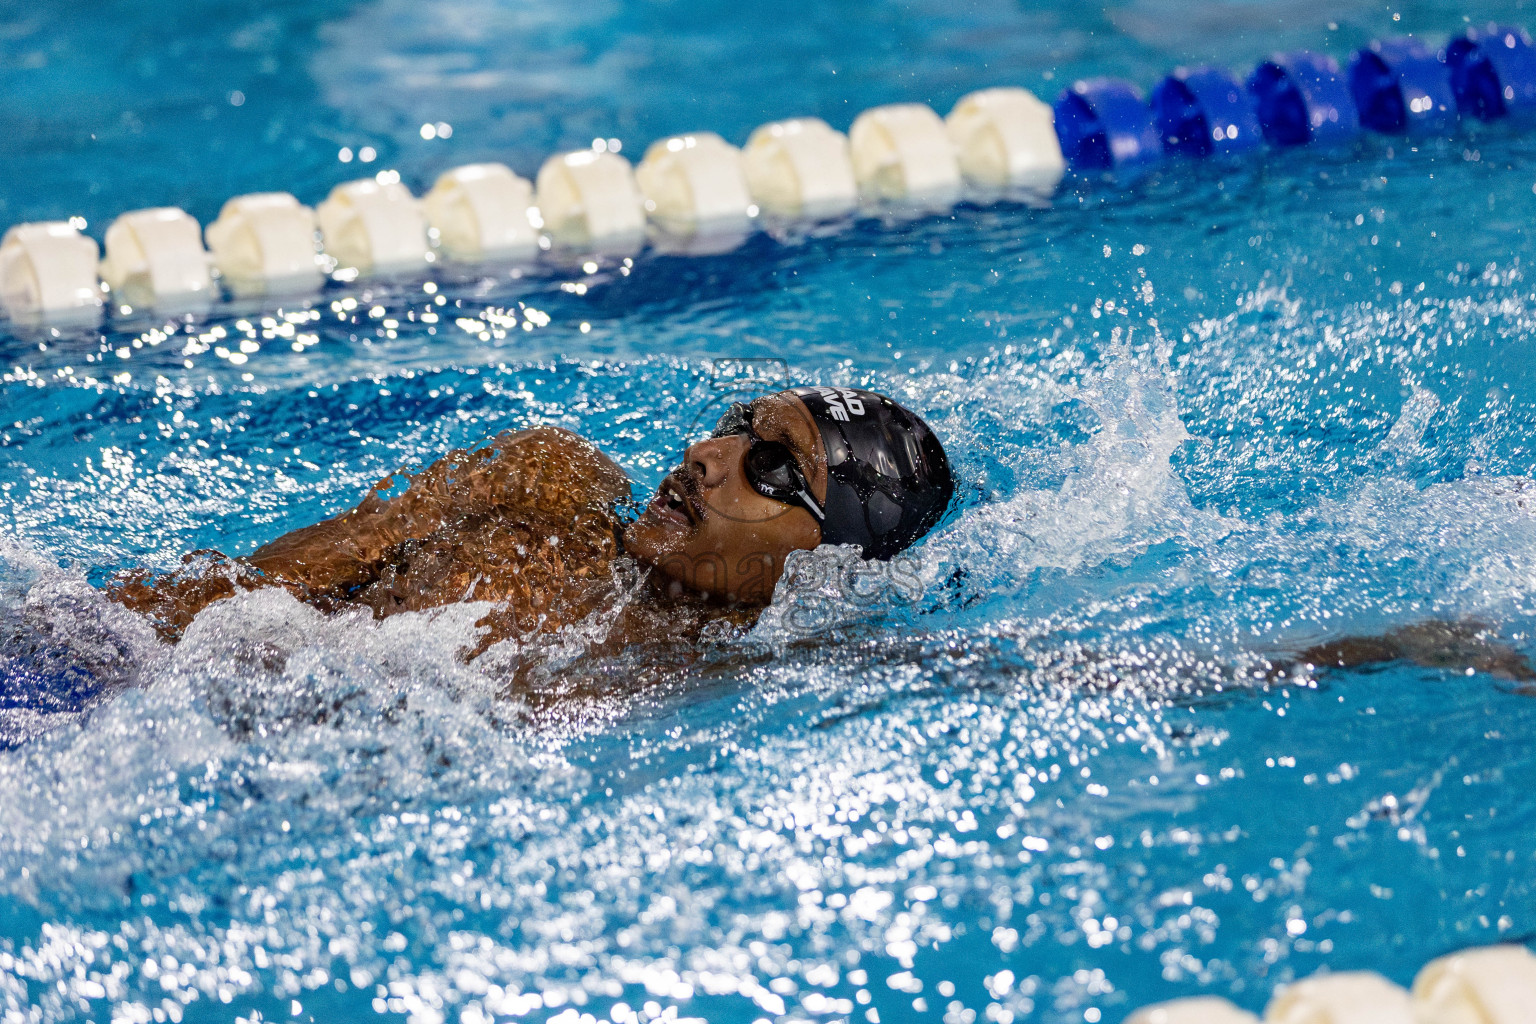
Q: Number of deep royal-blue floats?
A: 5